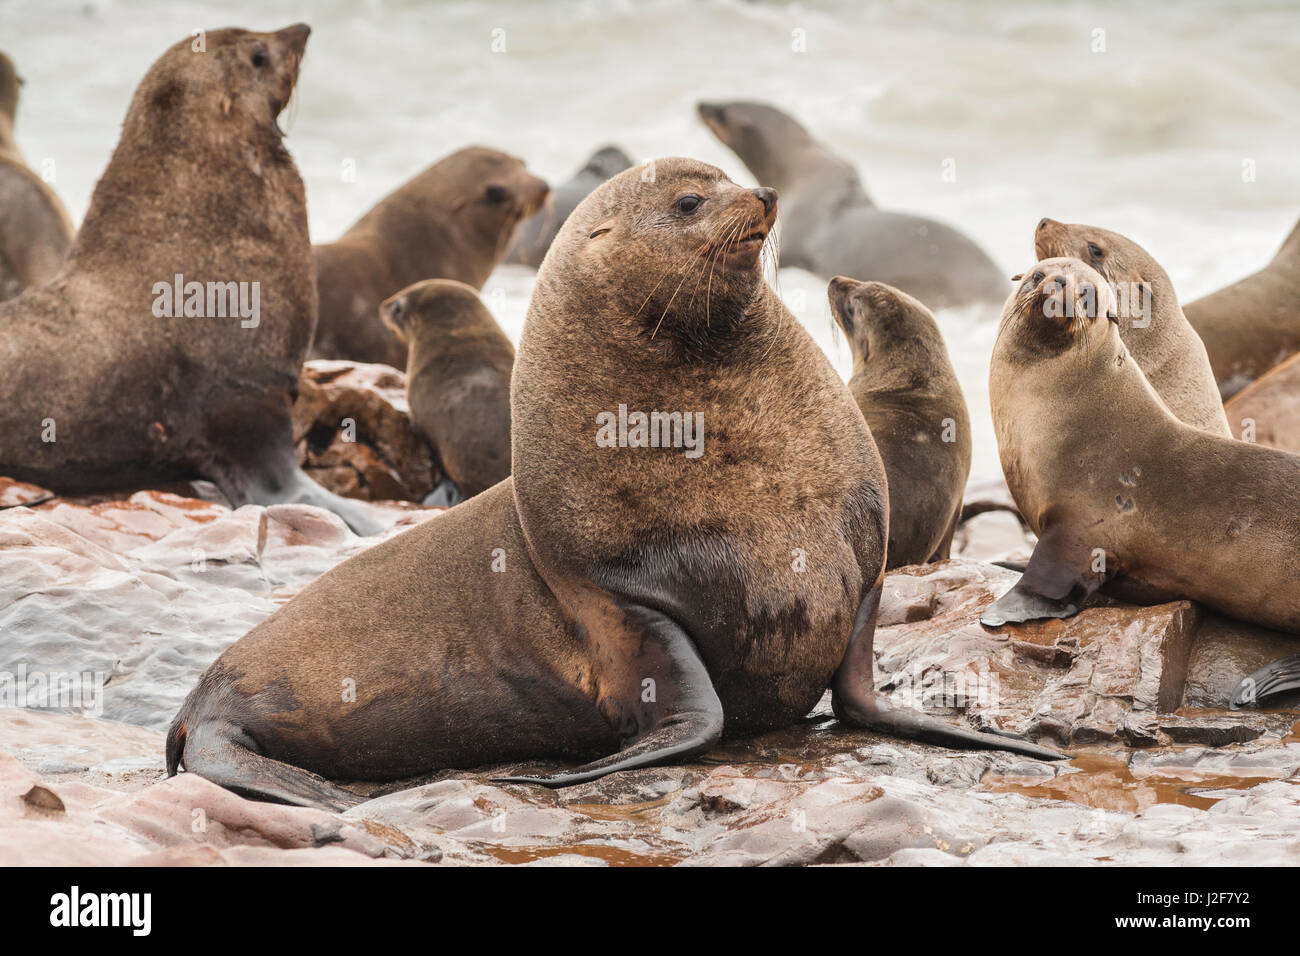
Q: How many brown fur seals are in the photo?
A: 11